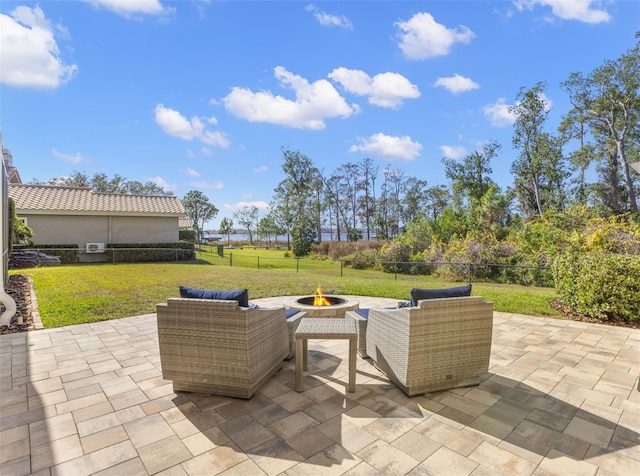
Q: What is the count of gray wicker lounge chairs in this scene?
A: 2